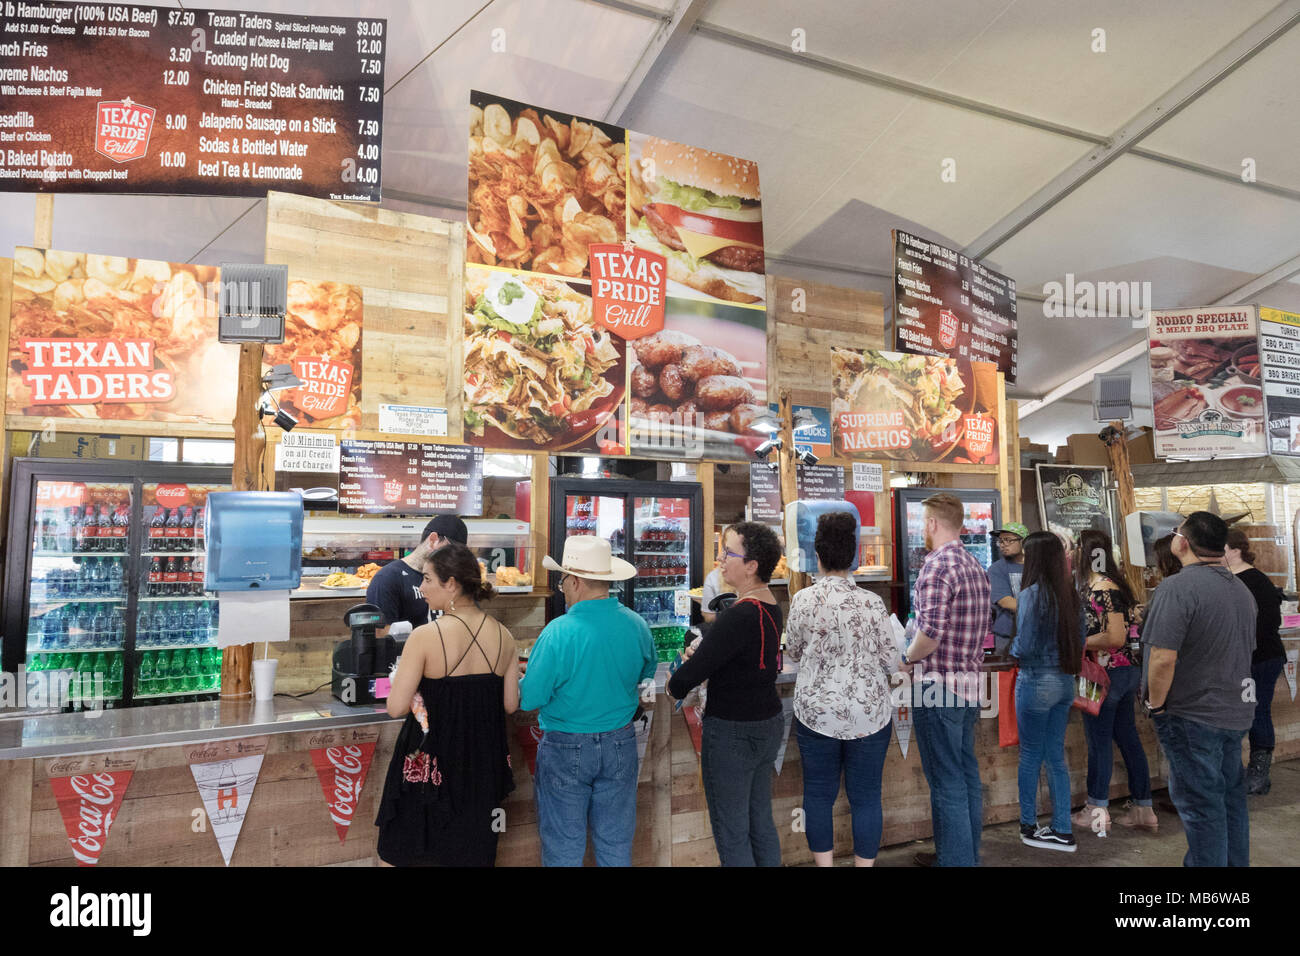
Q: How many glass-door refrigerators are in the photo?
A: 3